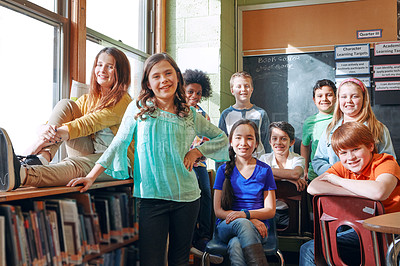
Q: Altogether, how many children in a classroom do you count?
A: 9